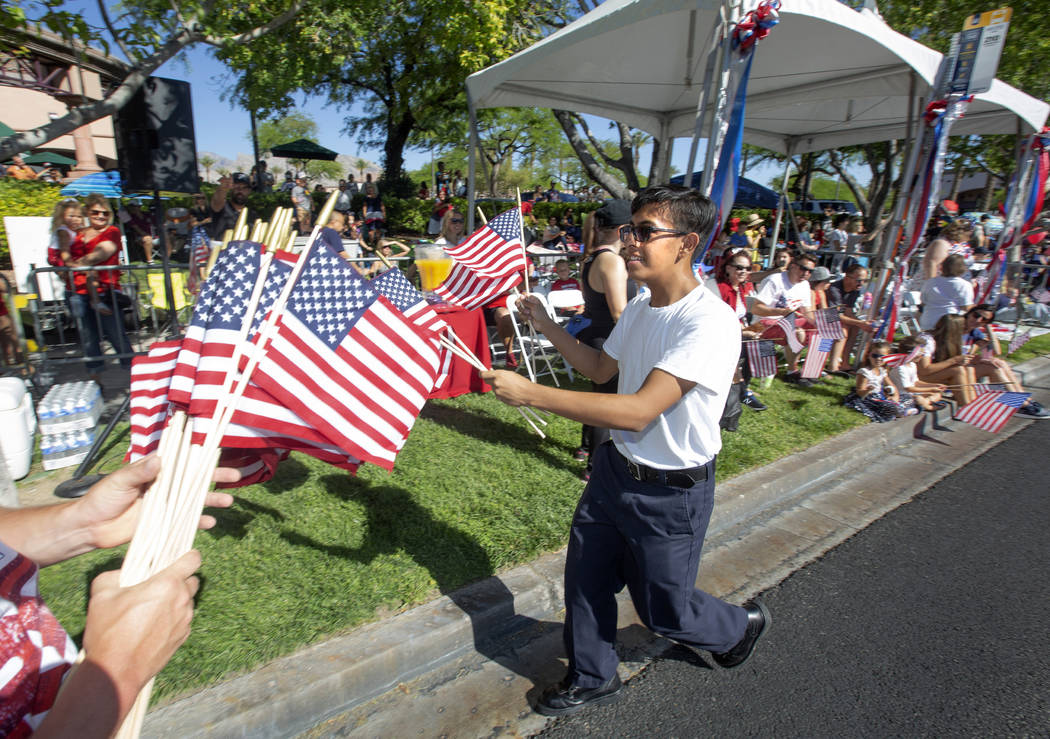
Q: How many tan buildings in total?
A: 1